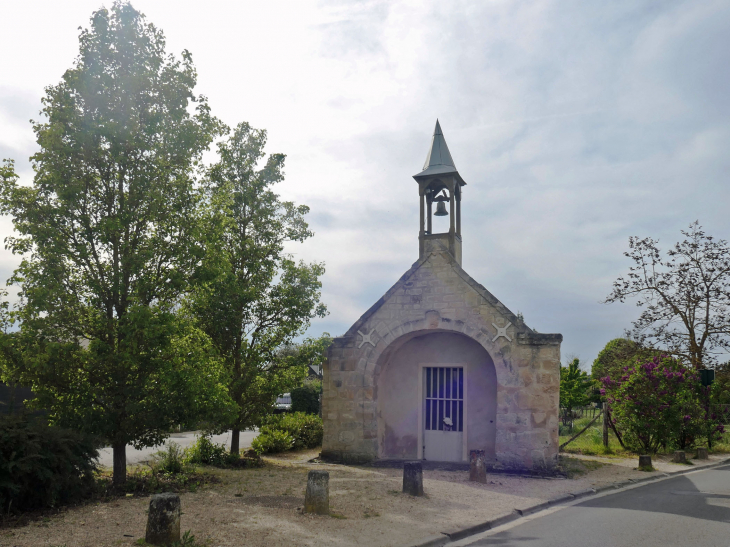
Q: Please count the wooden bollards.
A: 7